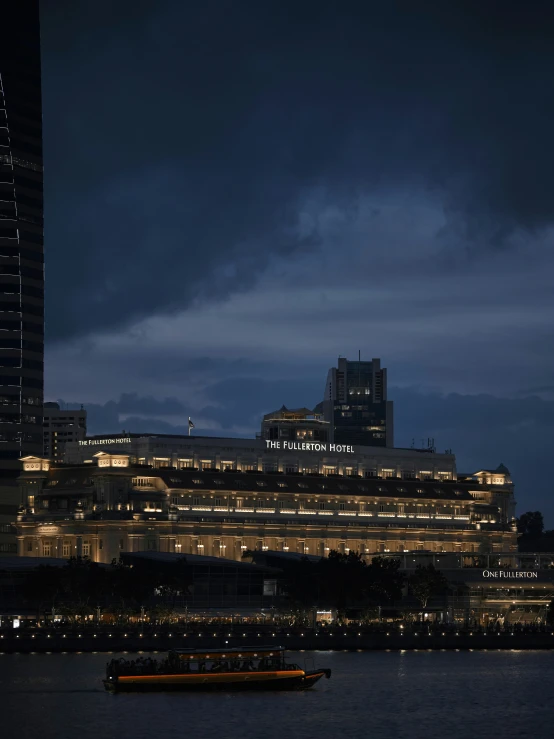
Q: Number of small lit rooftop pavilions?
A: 3